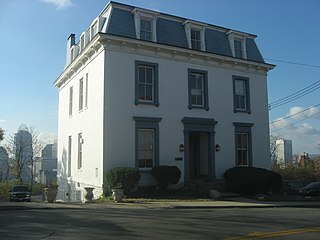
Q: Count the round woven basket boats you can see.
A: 0